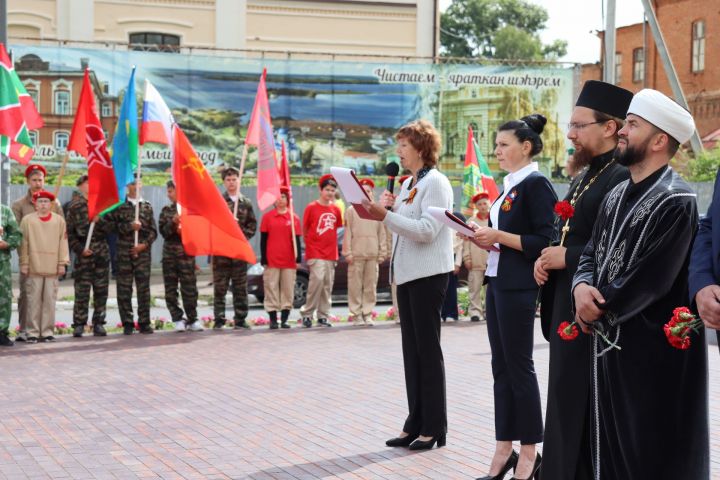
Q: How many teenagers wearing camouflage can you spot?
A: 5